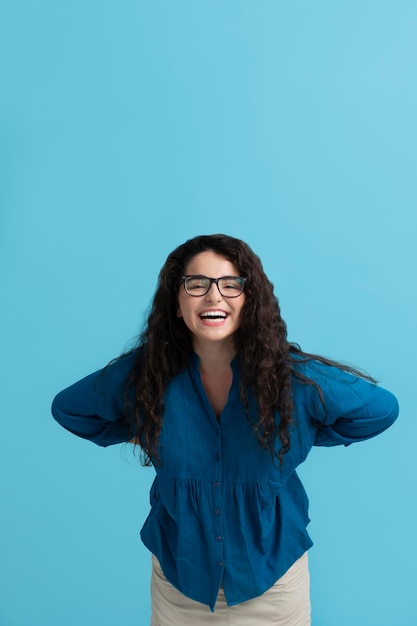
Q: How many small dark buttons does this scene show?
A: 6